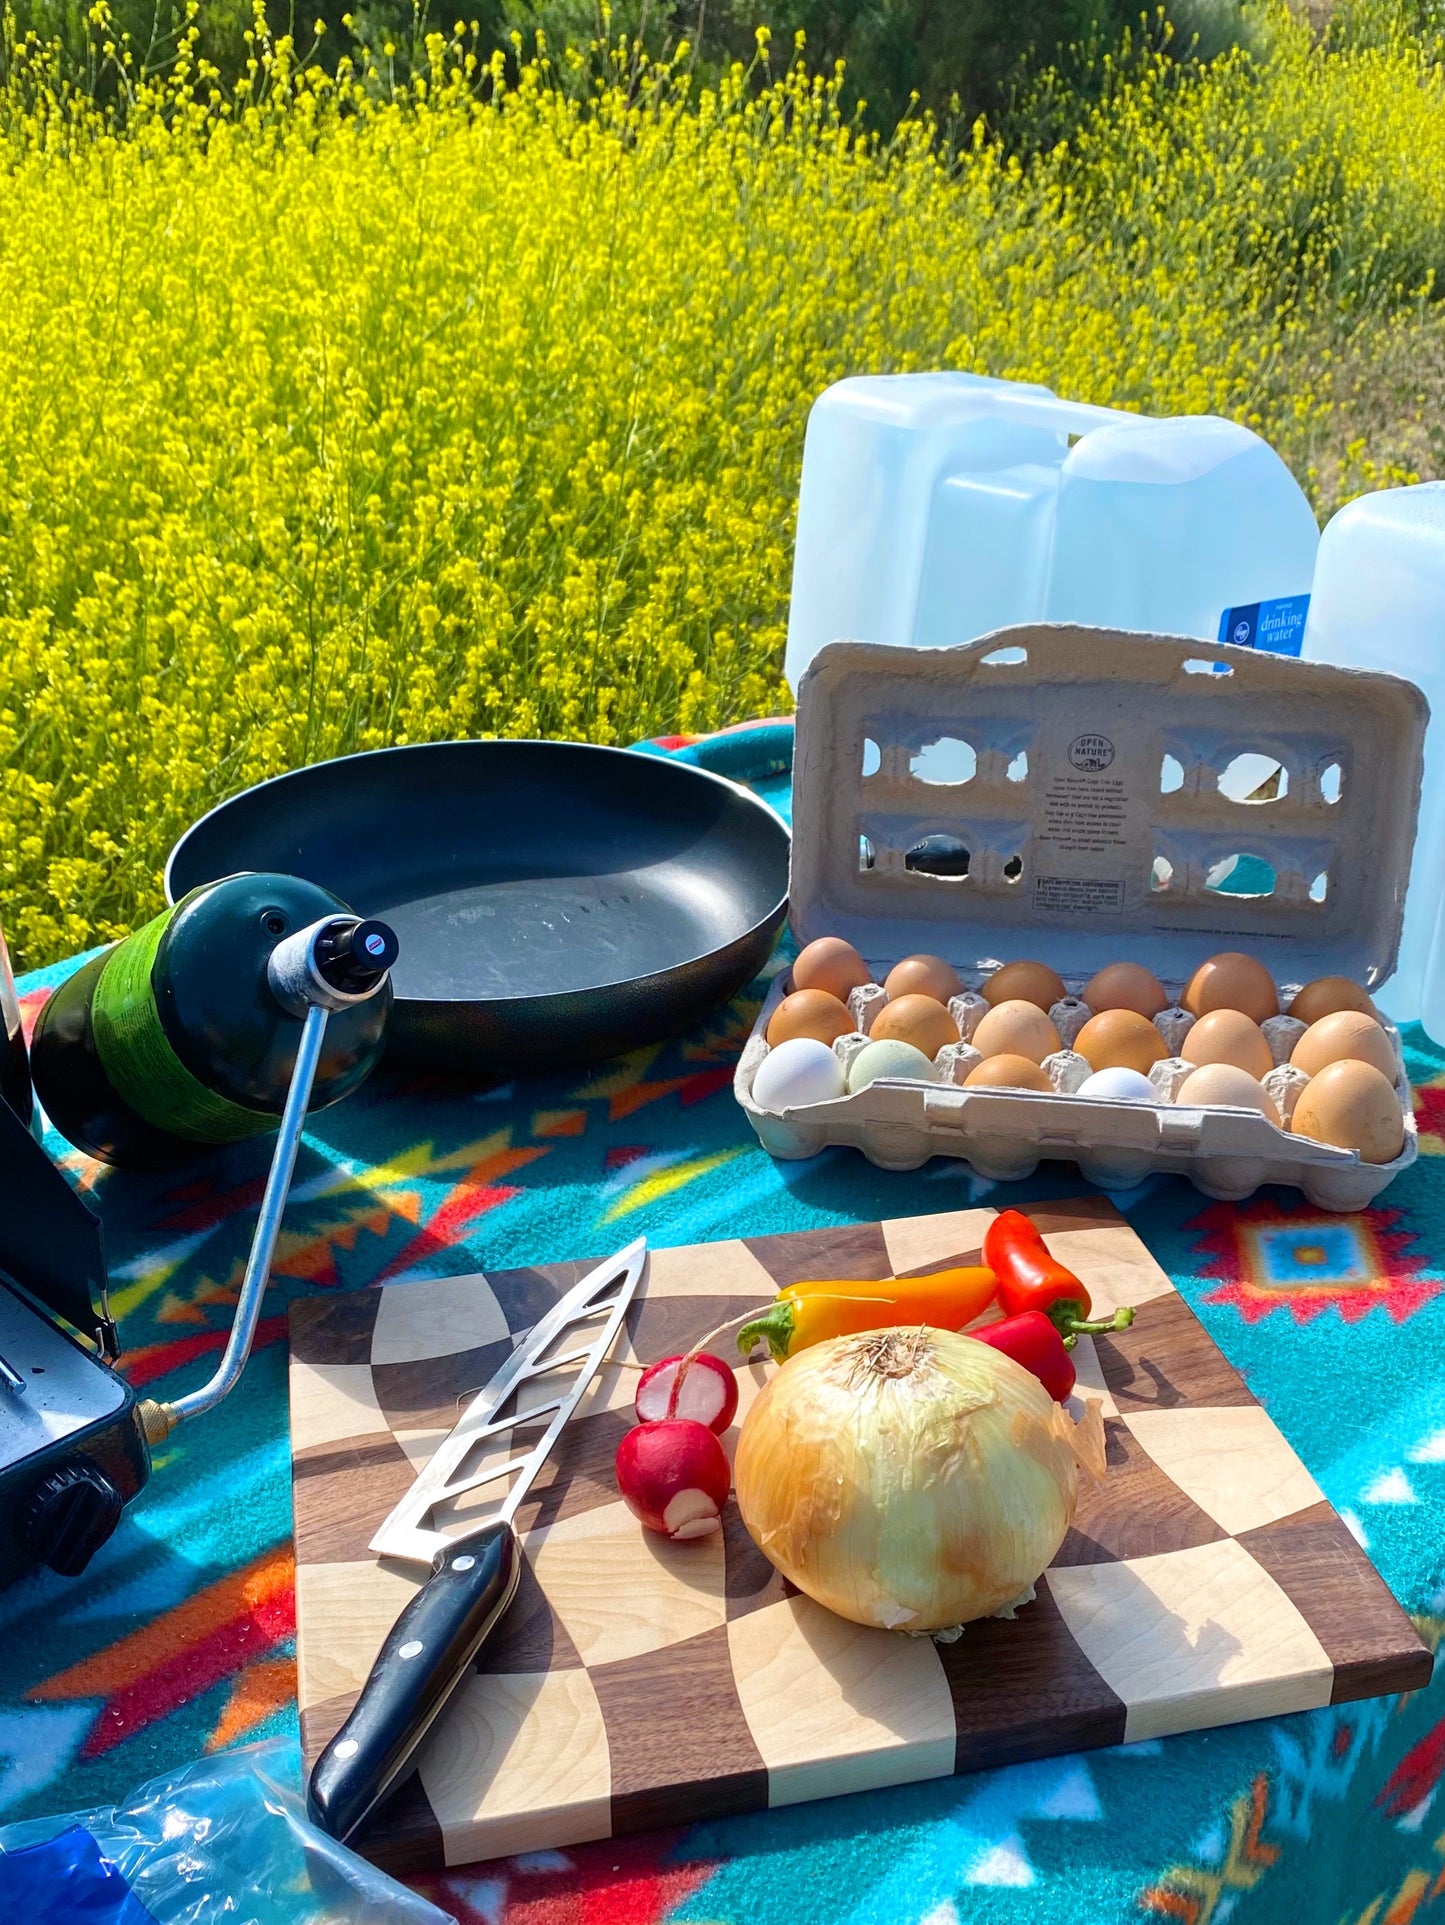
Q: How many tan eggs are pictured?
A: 15